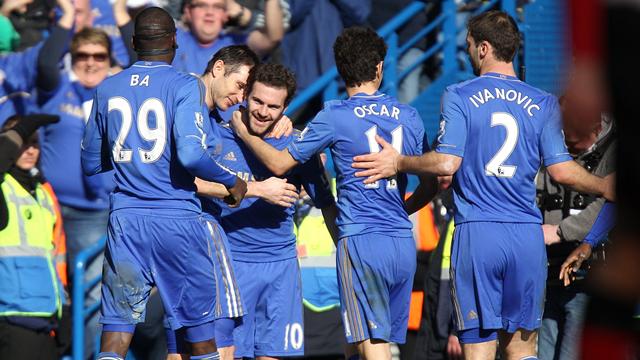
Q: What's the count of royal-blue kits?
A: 5